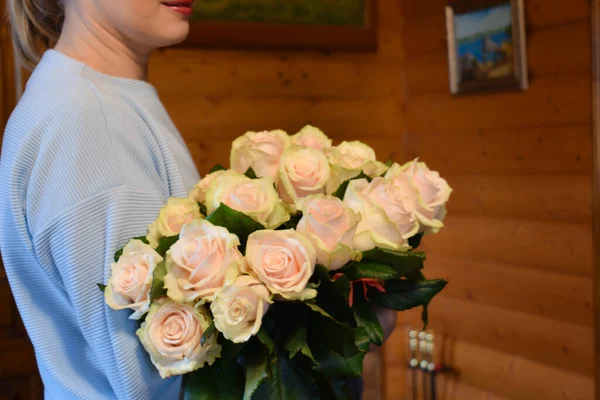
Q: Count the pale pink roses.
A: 15